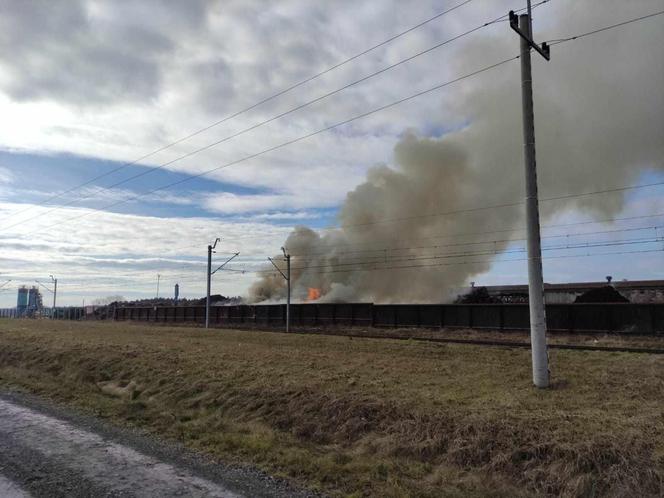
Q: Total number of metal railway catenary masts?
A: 3